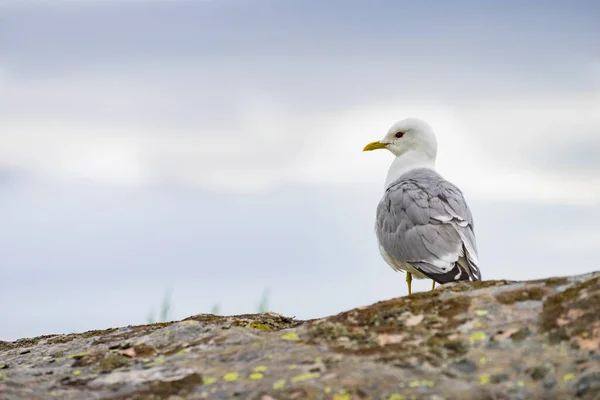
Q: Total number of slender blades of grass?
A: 4